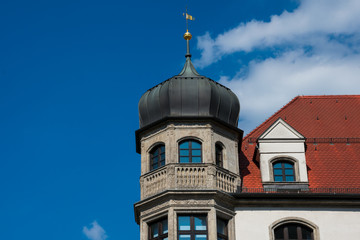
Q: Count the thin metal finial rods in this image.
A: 1